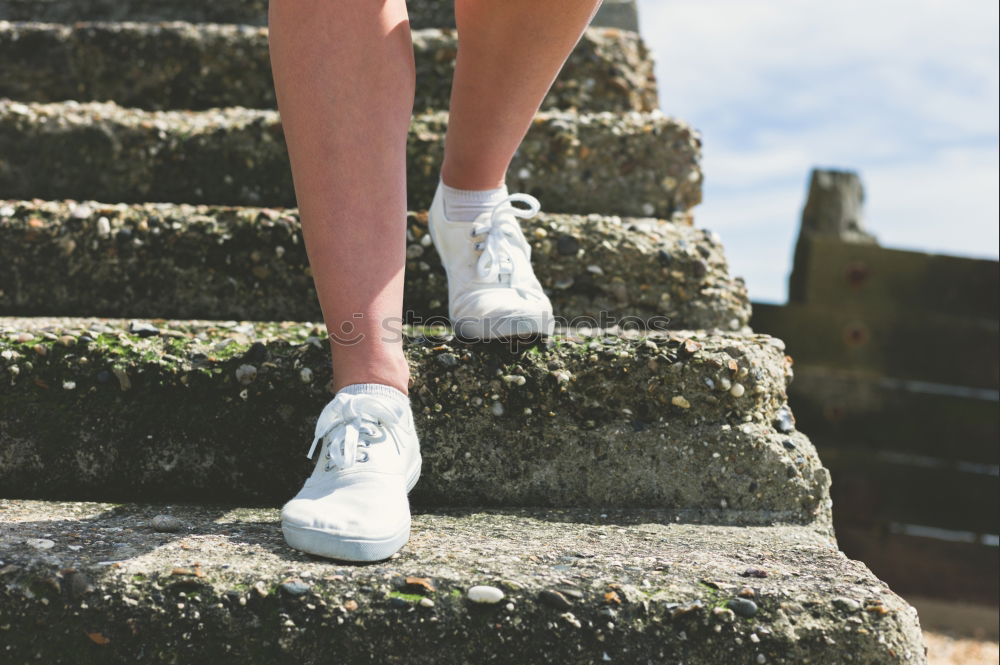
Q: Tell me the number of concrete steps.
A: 6